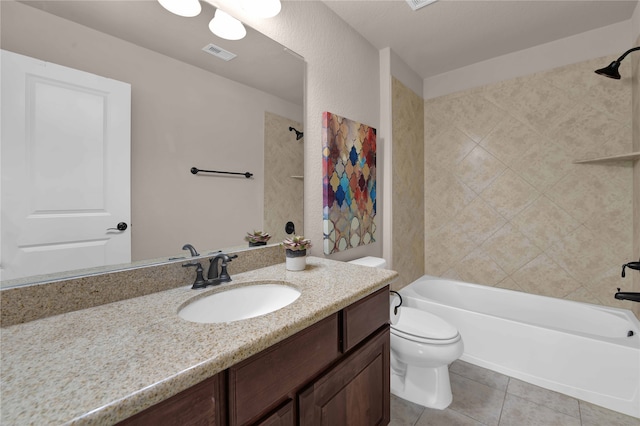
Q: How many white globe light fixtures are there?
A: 3